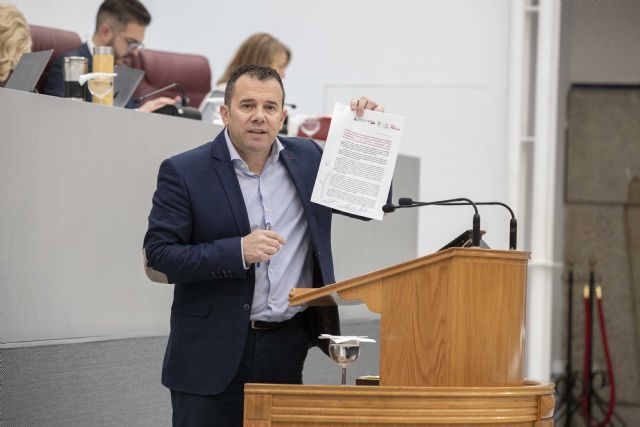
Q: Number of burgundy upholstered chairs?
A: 2